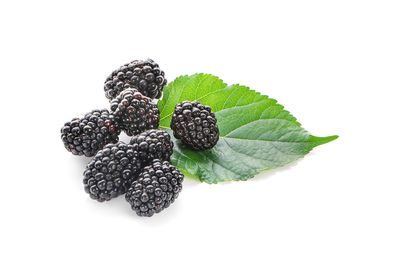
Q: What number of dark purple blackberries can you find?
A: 7